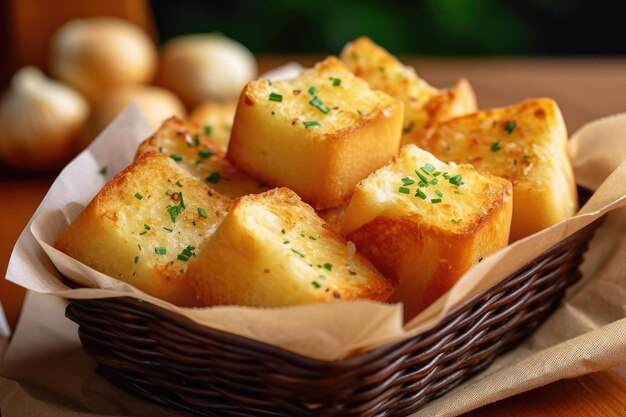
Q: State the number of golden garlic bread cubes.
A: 8